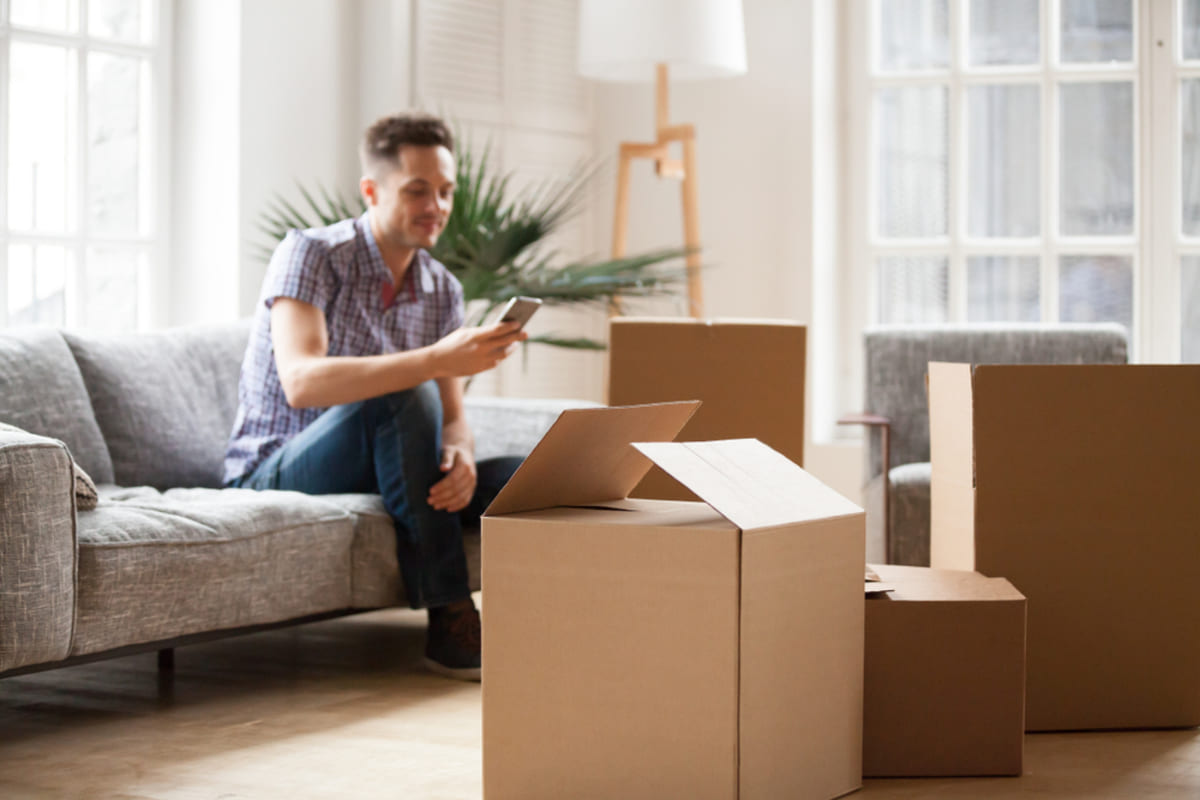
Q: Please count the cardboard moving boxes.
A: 4